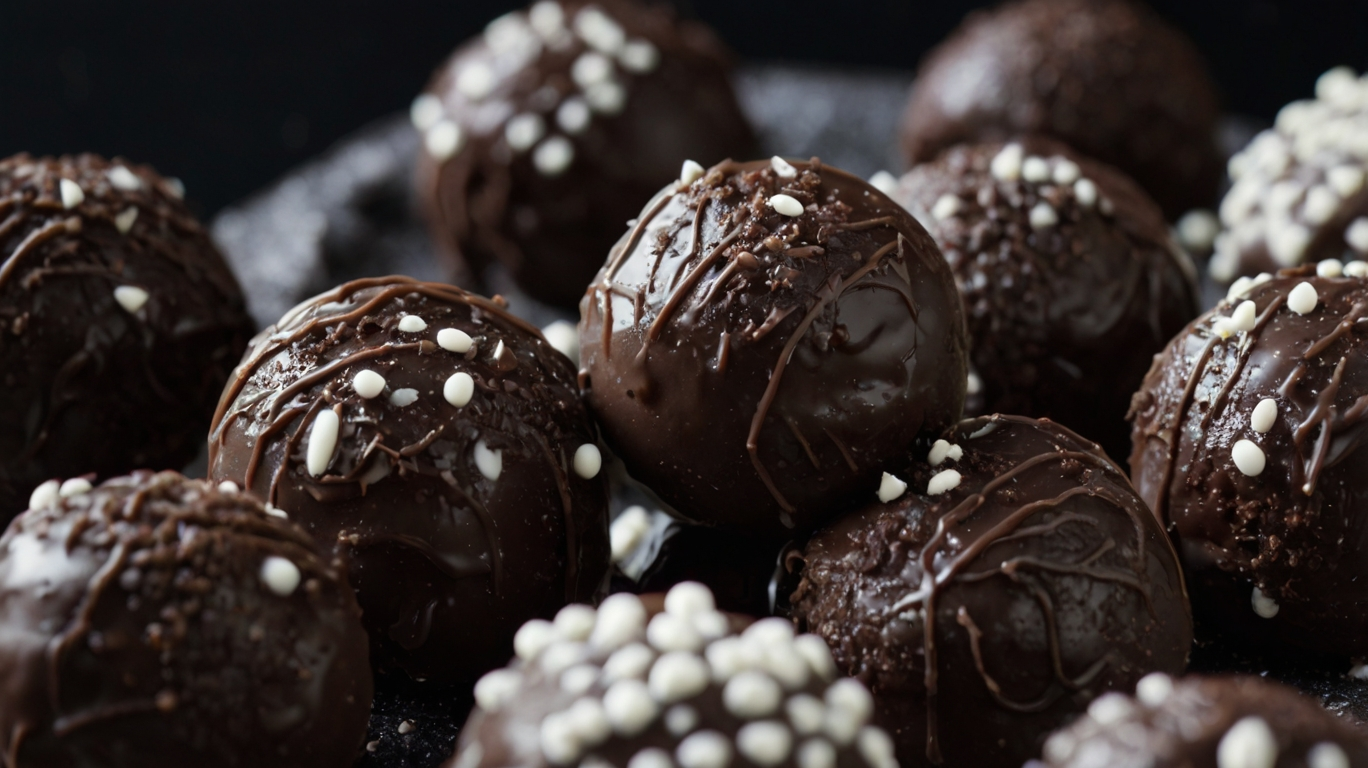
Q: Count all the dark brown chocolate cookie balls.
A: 12